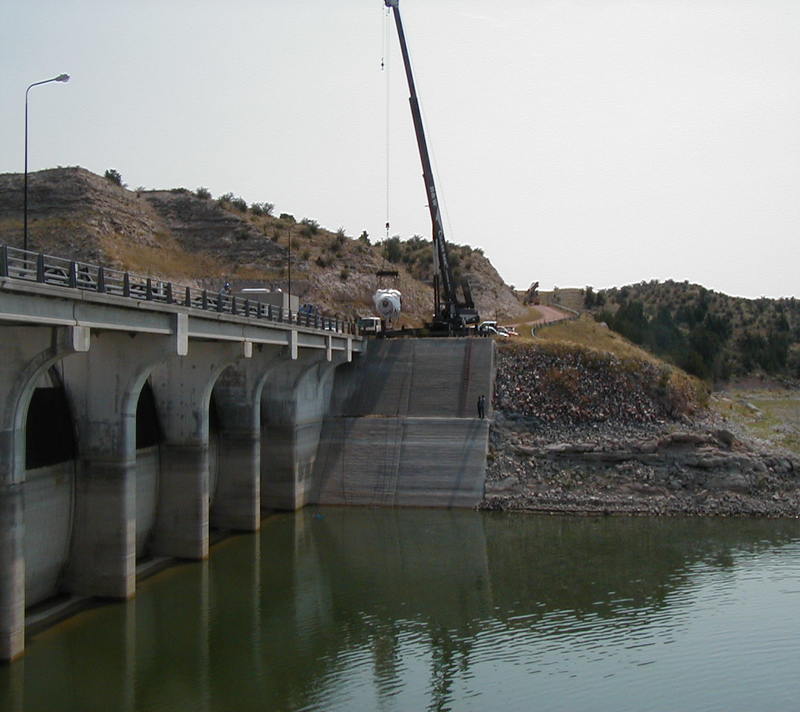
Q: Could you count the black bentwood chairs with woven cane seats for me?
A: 0